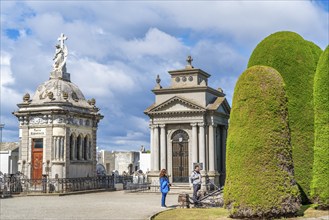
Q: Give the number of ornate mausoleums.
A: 2